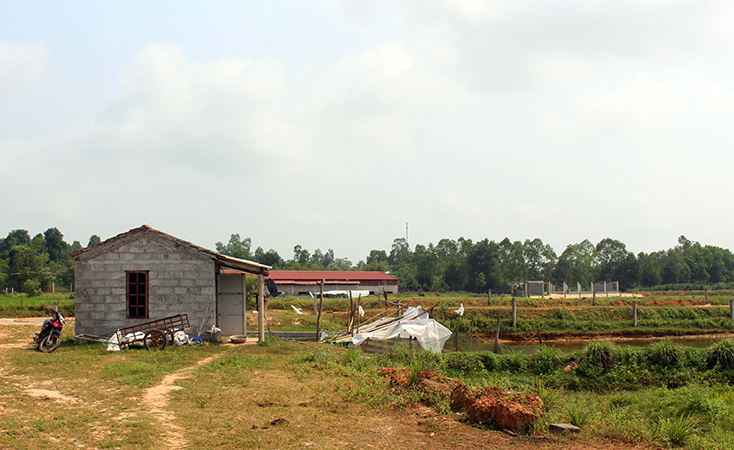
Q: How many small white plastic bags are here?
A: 2